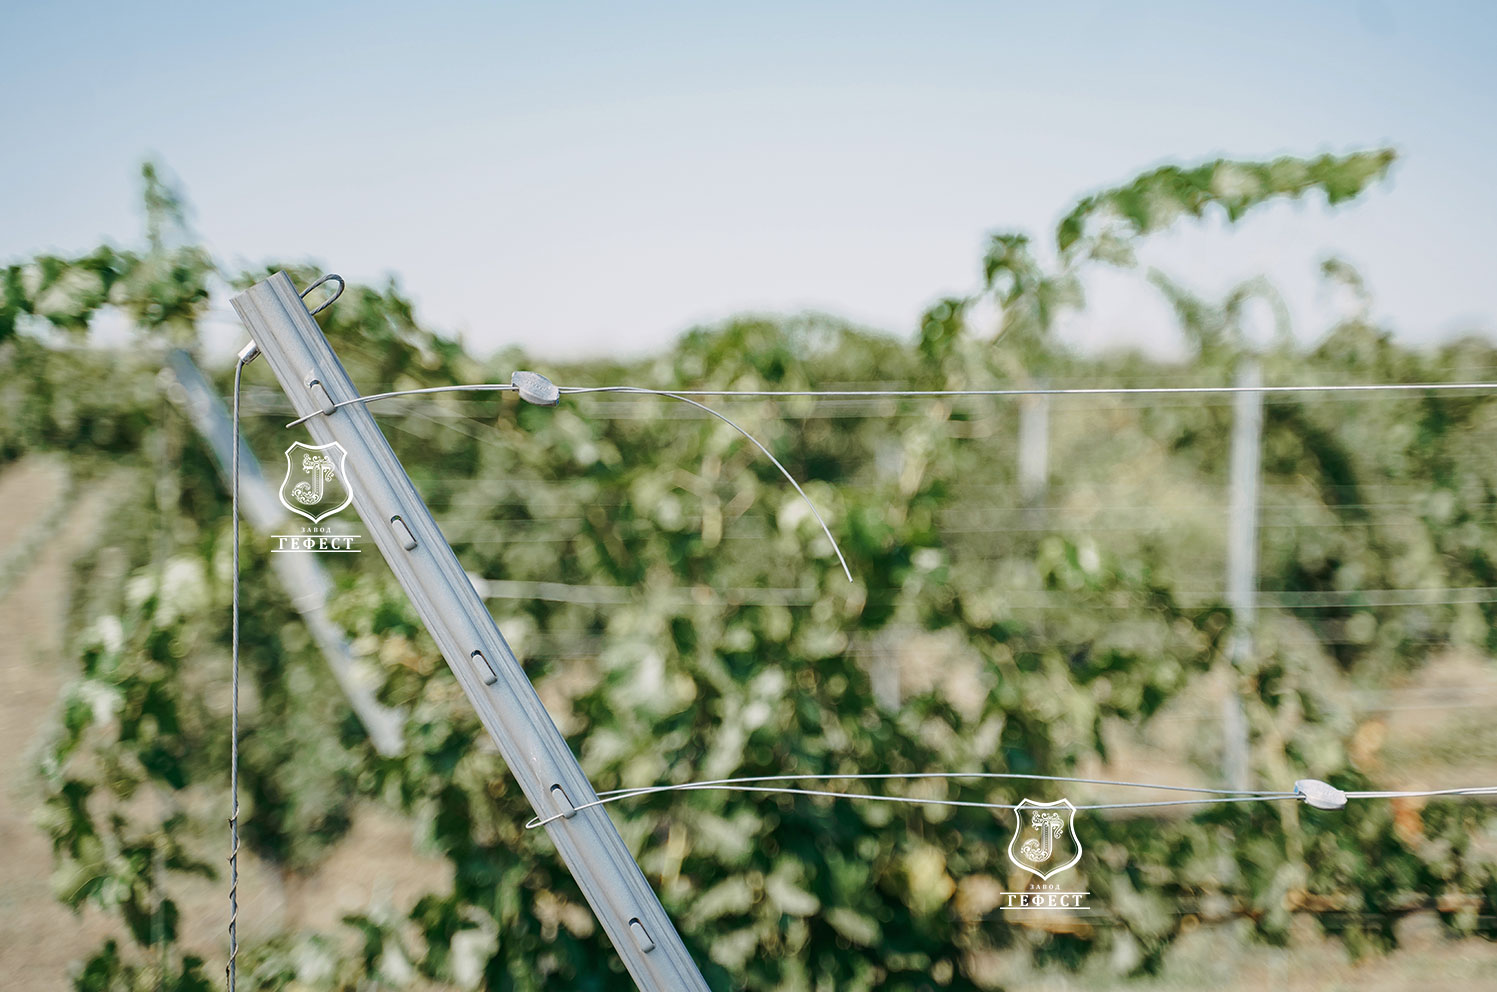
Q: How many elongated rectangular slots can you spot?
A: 5